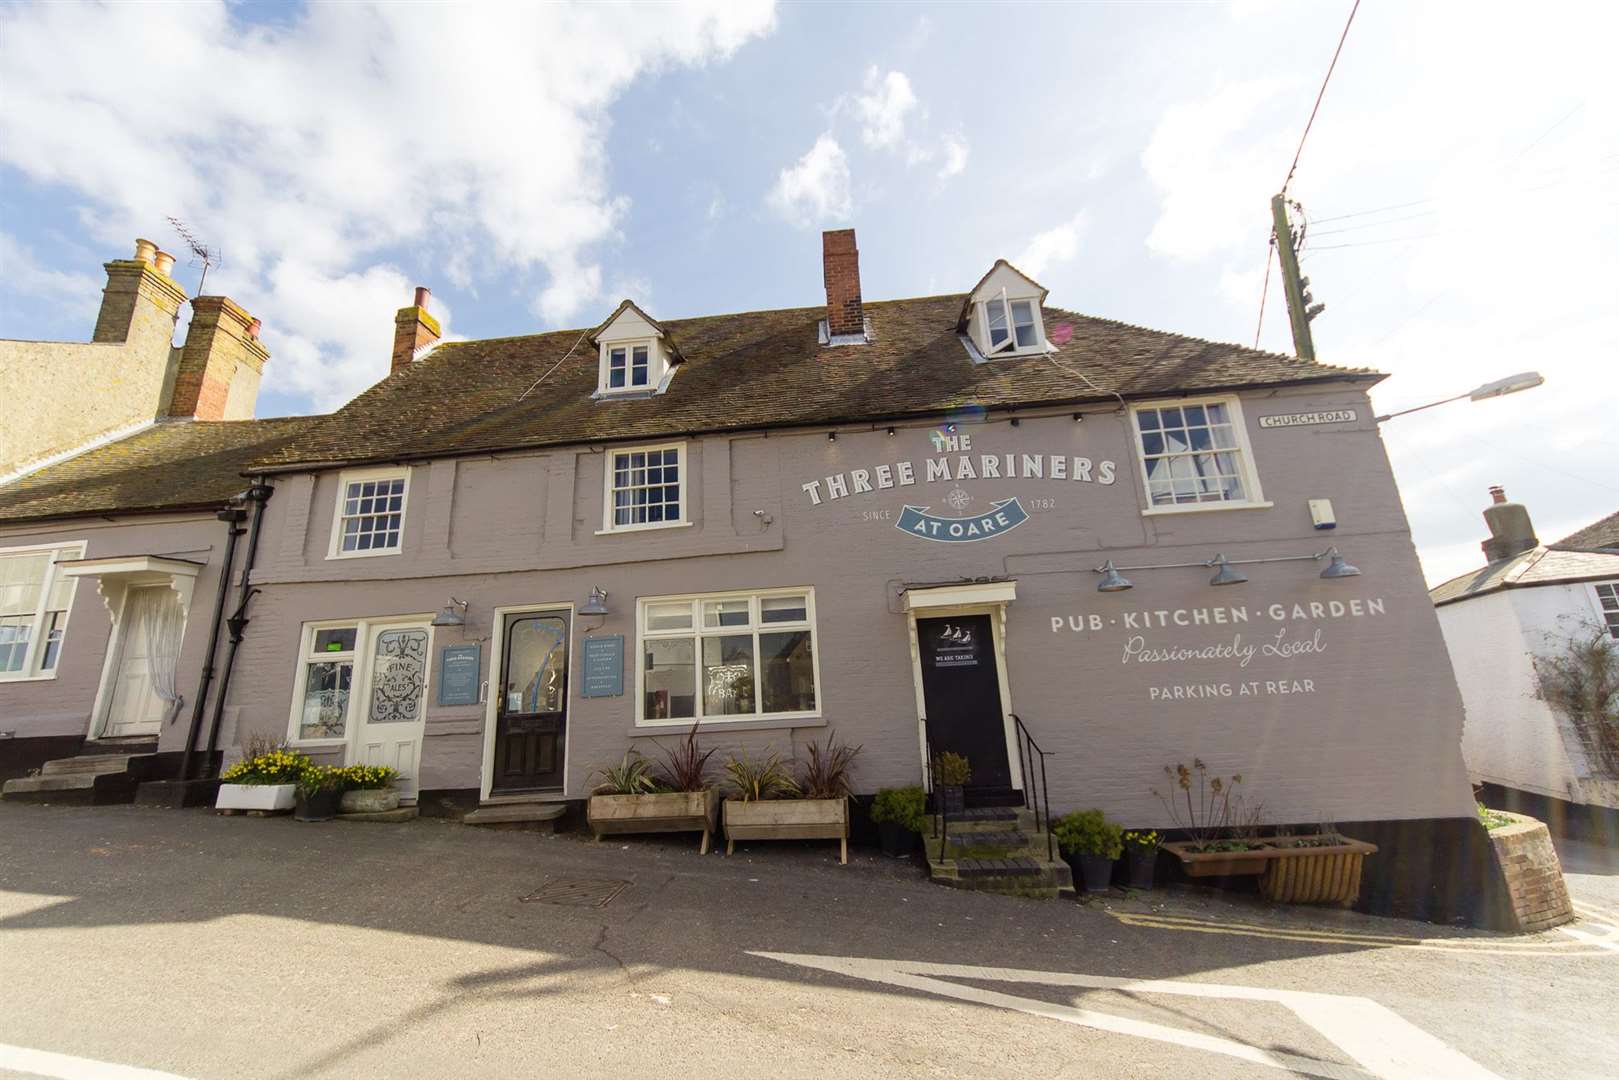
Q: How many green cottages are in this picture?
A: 0